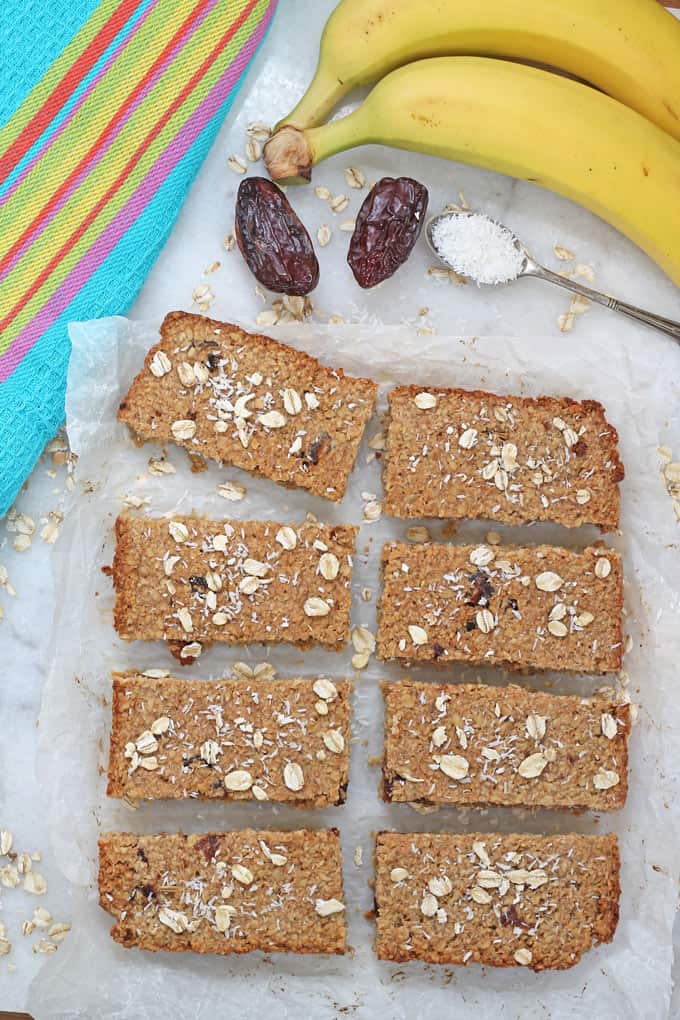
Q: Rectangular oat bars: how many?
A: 8